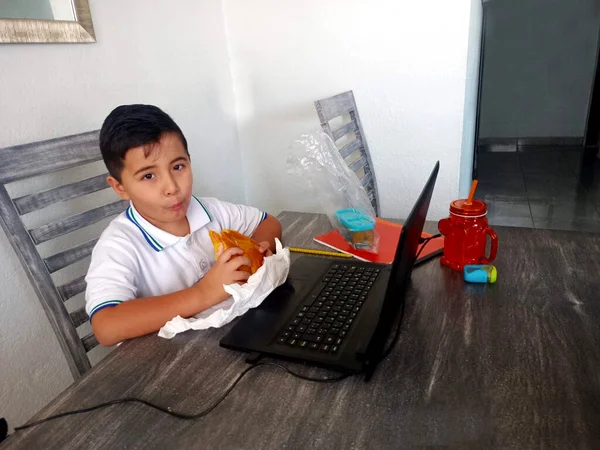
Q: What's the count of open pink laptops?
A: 0